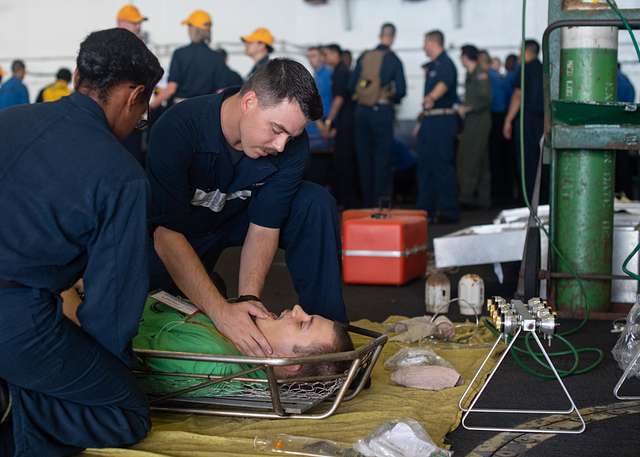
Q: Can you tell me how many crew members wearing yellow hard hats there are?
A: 3